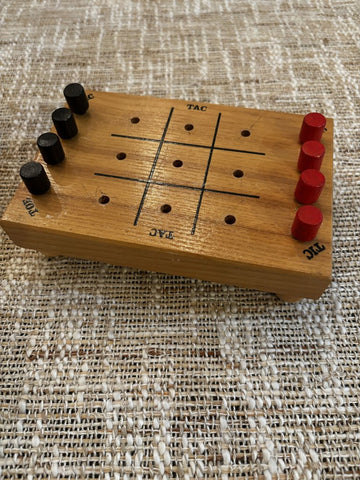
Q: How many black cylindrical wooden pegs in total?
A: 4